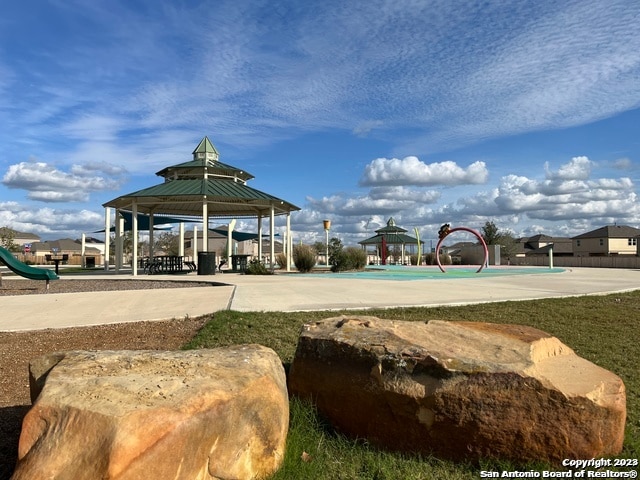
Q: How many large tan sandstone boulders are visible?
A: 2